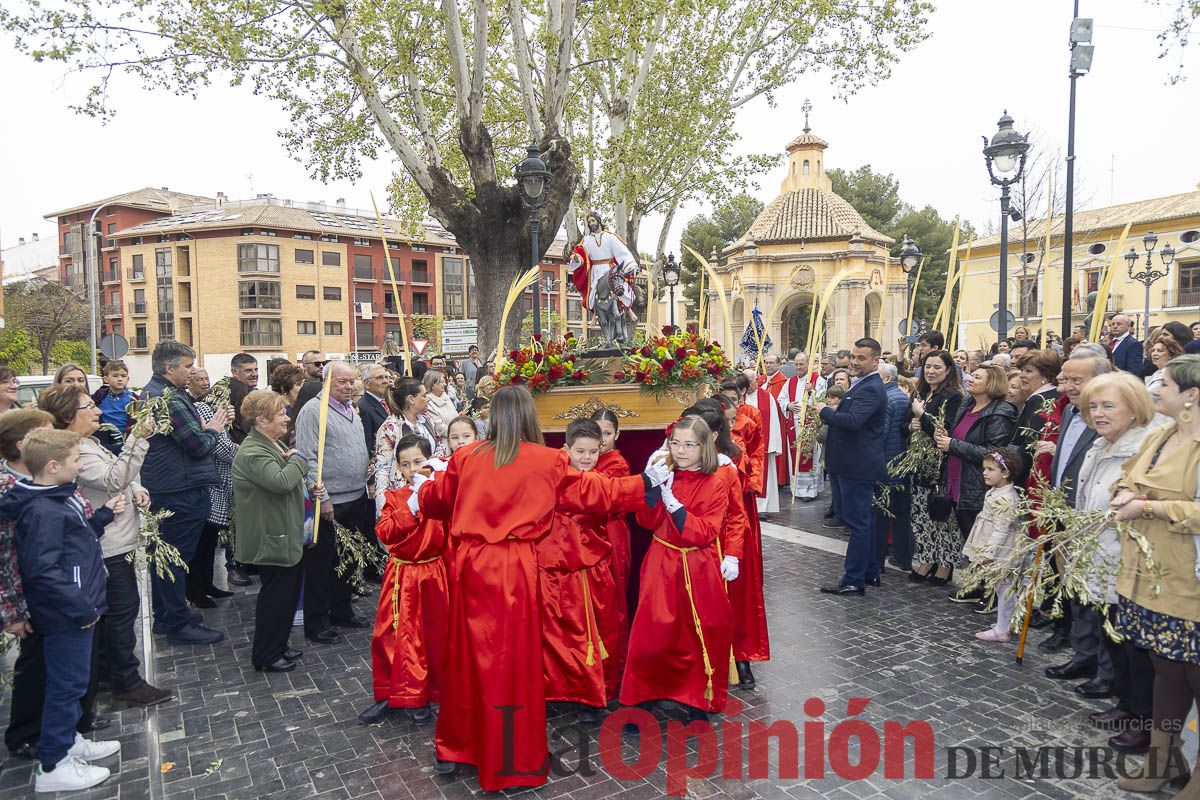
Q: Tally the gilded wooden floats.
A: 1